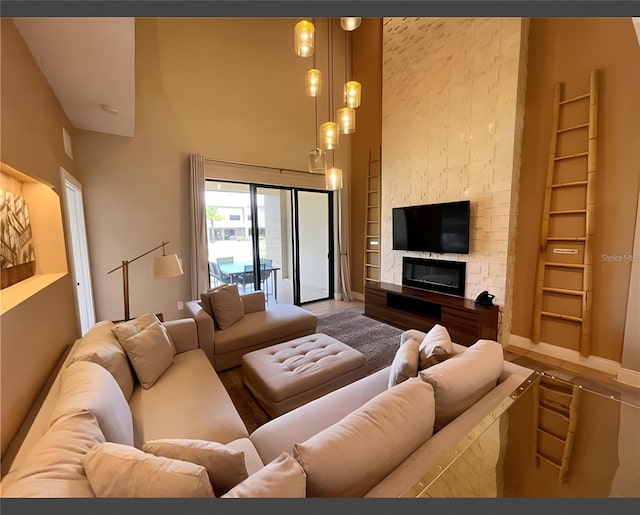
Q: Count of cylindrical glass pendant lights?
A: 8